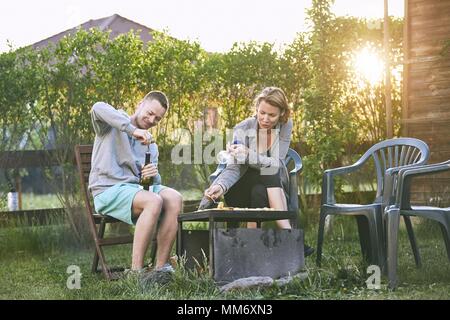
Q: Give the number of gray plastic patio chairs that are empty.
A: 2